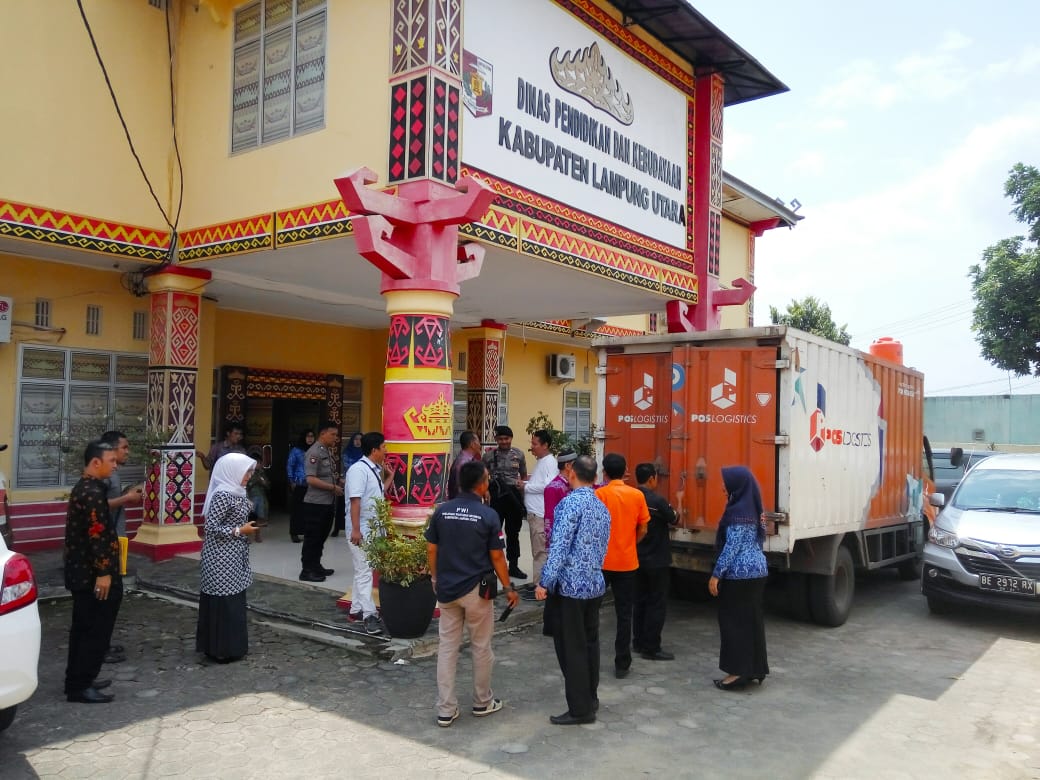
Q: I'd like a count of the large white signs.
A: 1